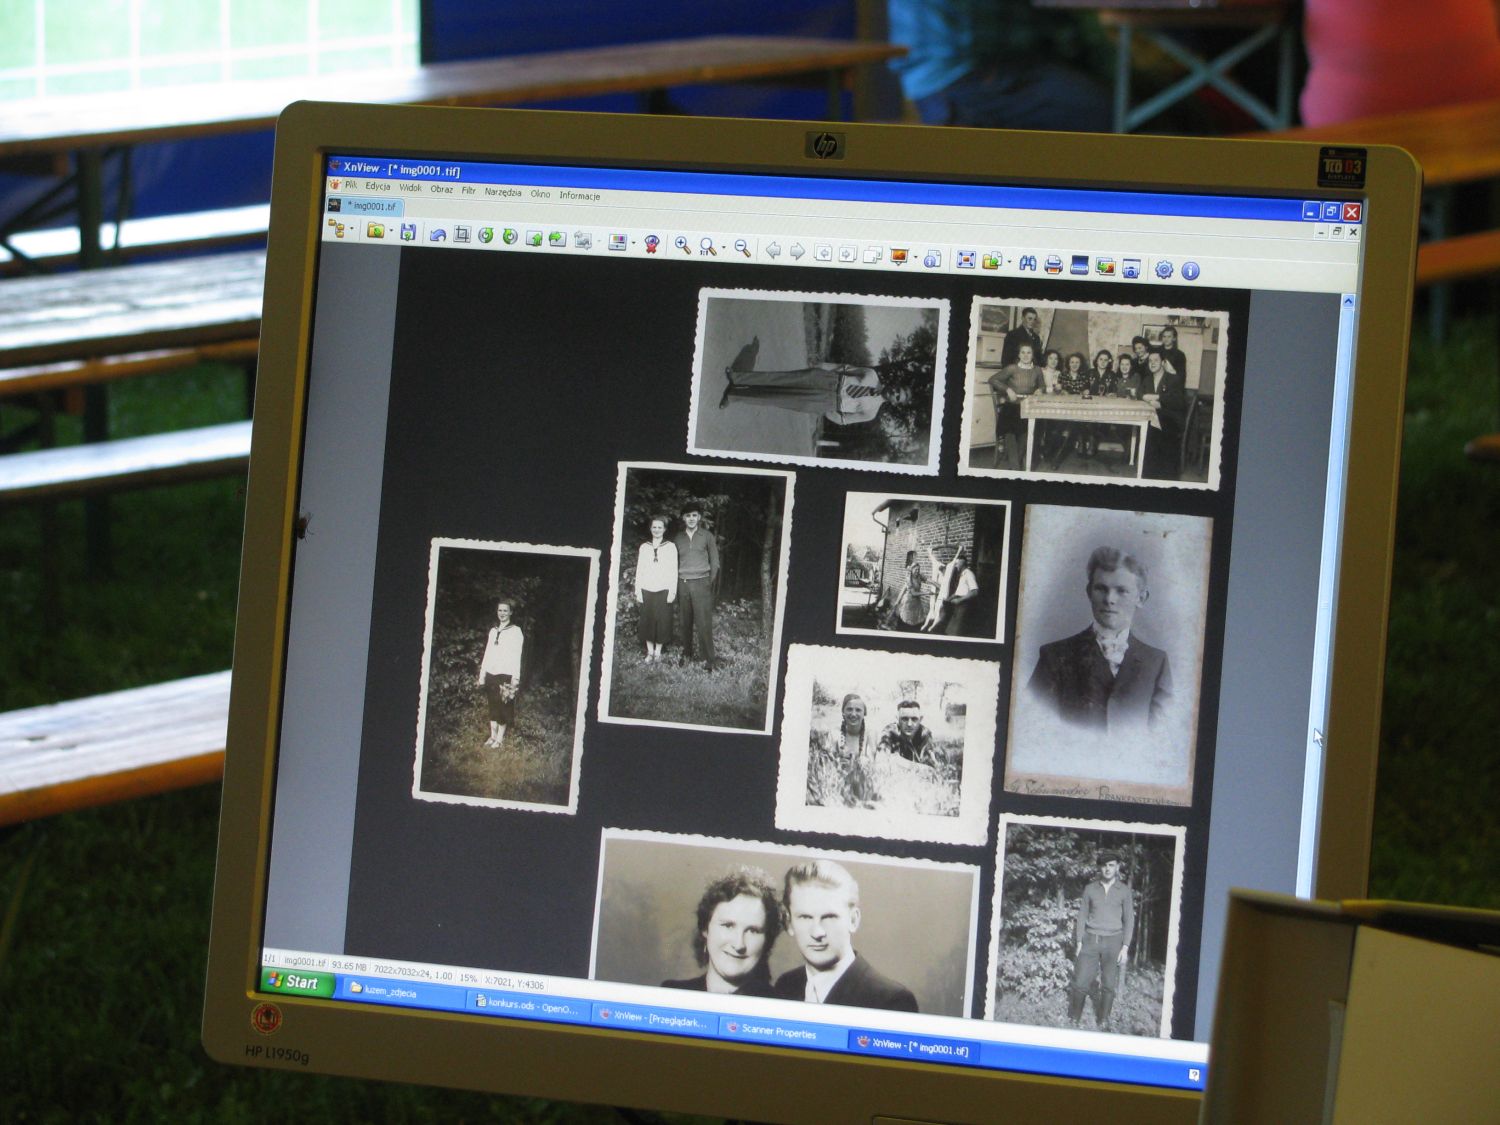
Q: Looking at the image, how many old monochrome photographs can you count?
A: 9